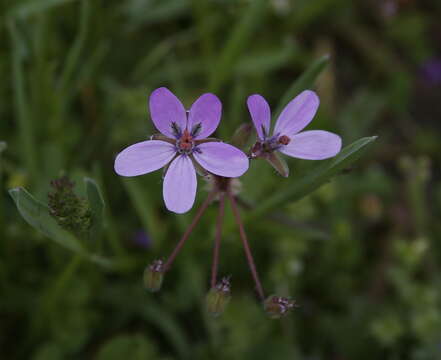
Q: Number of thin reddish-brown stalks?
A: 3